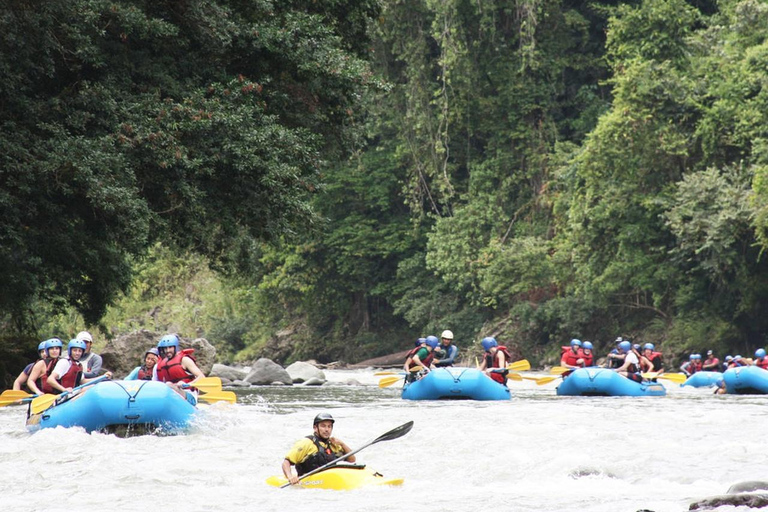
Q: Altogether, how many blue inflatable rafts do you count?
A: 5